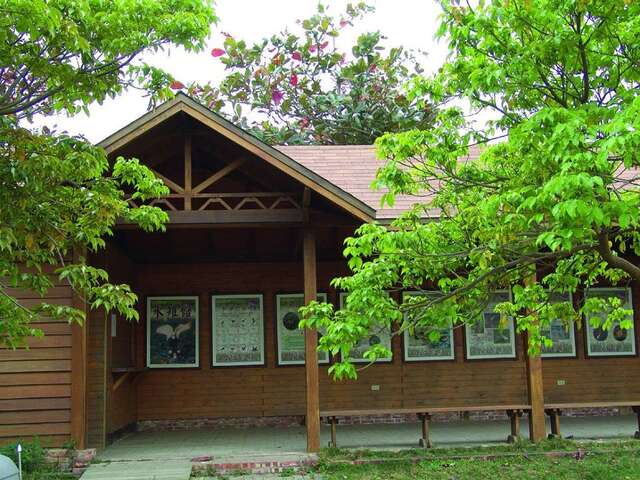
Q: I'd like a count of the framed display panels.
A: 8